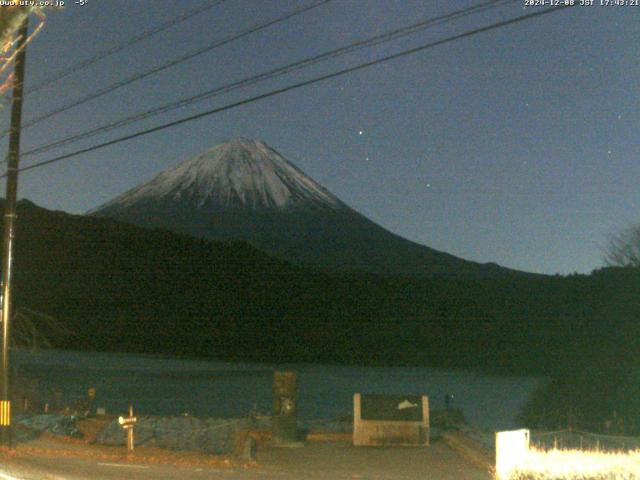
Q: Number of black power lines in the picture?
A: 5